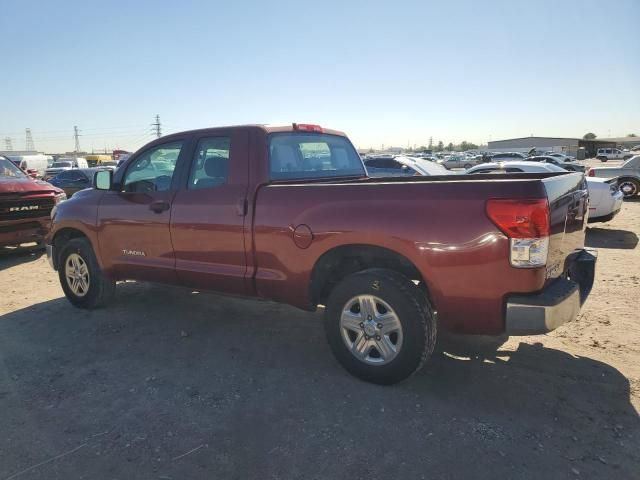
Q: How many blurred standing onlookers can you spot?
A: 0